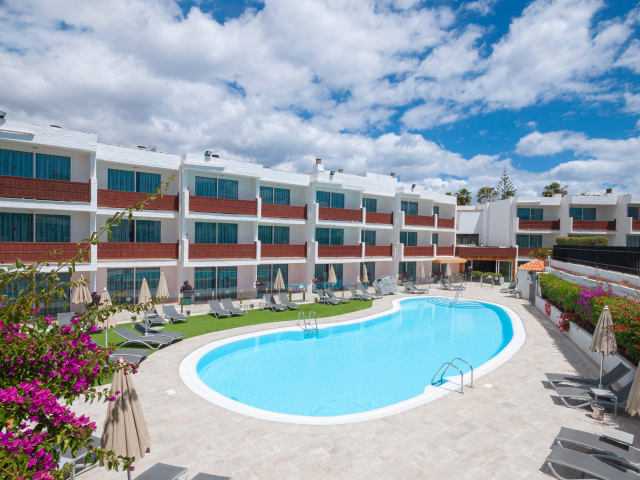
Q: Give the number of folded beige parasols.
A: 12